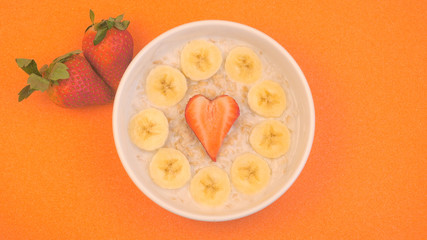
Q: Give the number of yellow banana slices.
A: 9